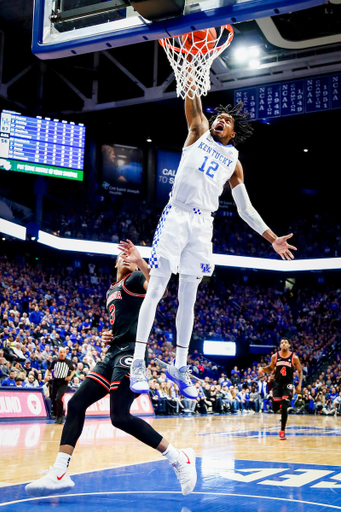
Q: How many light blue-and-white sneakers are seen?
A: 2